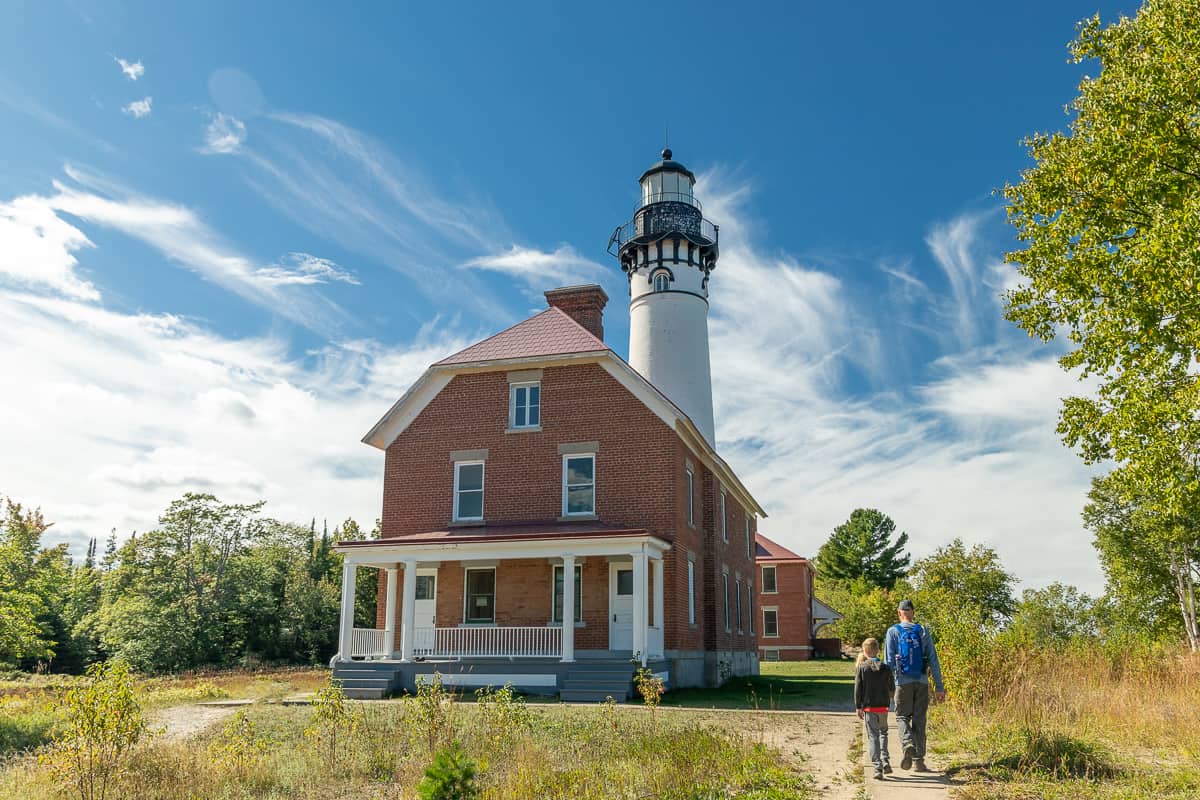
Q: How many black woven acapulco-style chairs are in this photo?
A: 0